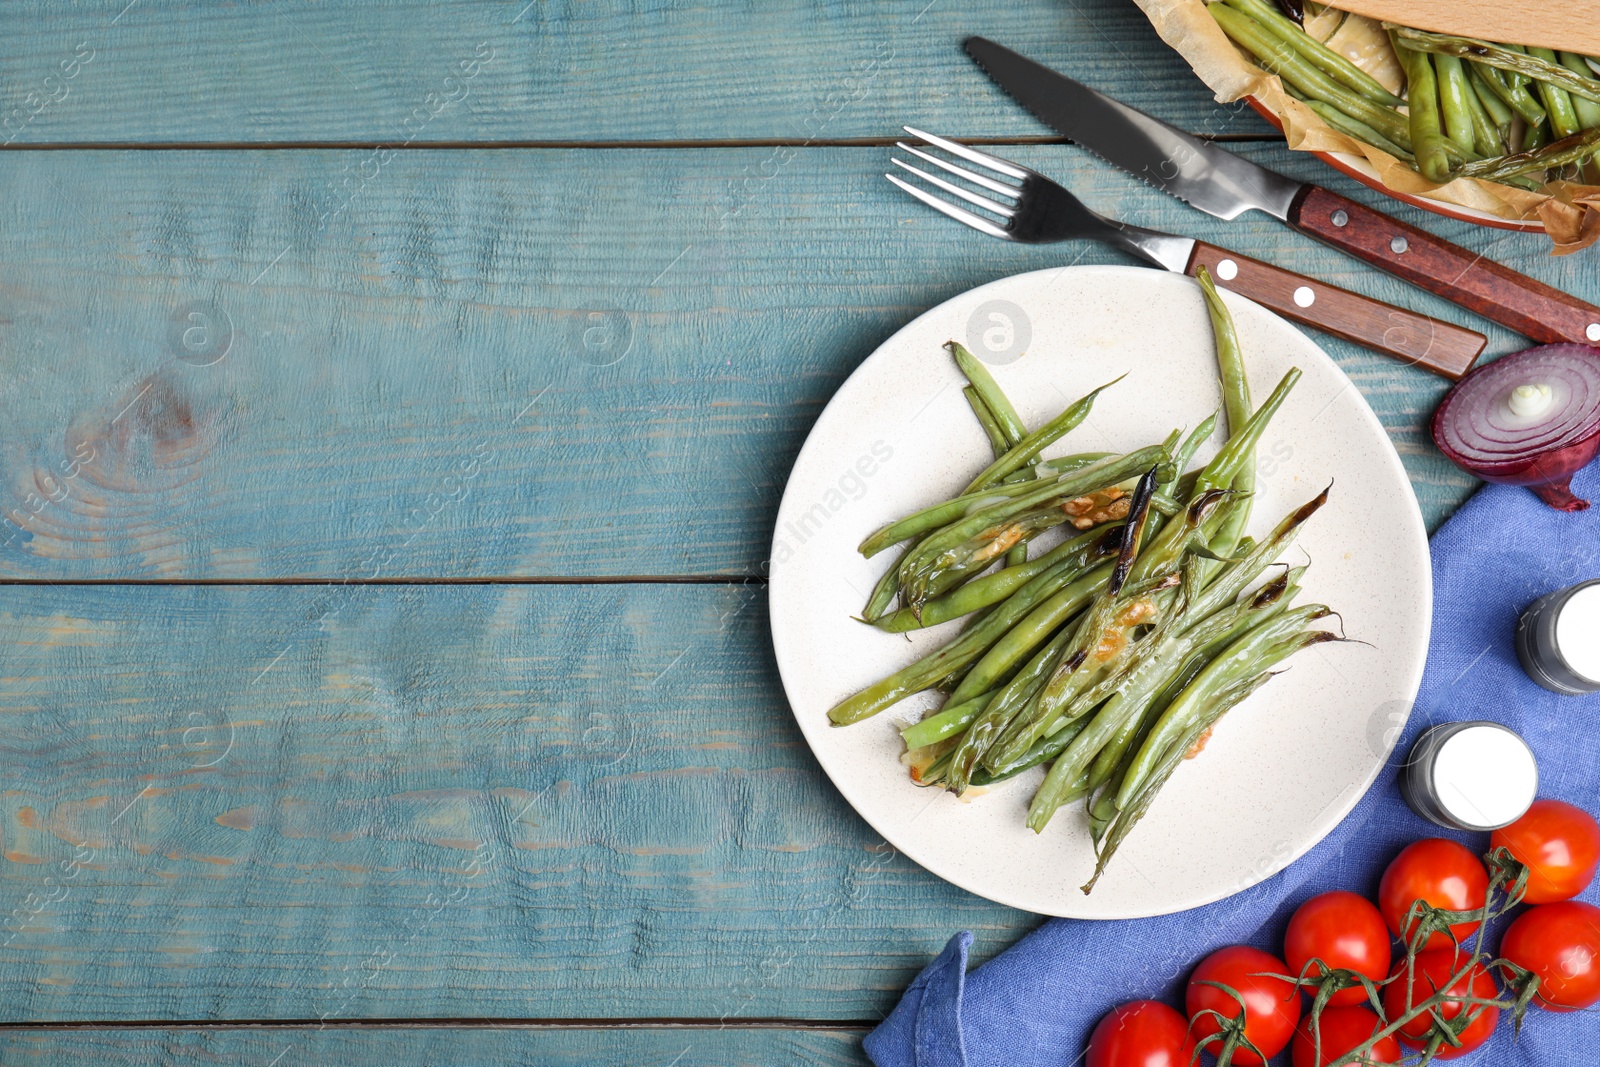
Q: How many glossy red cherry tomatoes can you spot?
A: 8